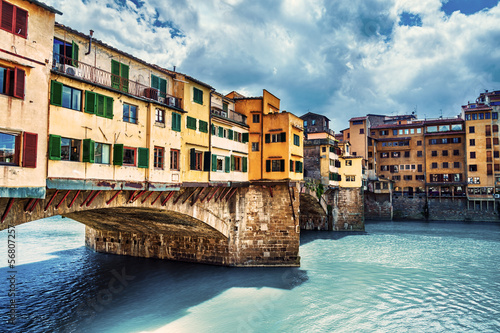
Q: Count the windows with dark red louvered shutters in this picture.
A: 3